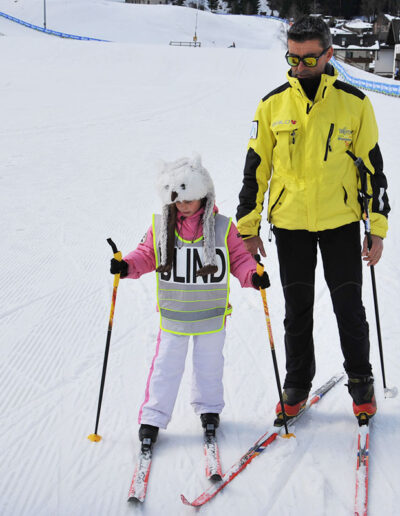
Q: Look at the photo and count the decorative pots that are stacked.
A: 0